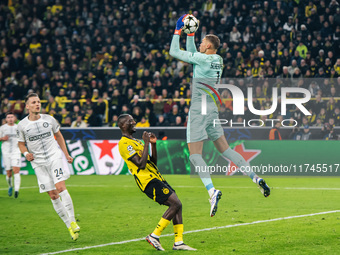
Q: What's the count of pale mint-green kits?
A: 1